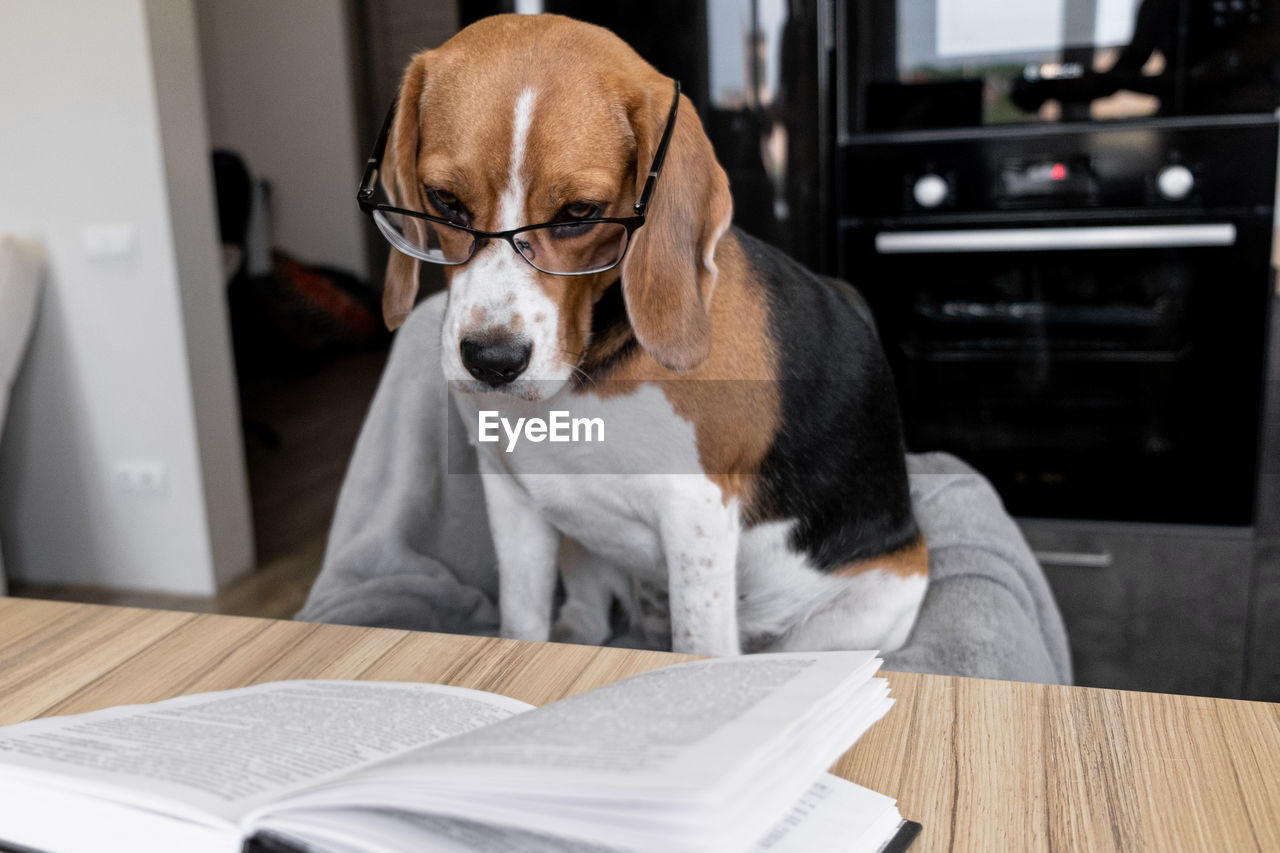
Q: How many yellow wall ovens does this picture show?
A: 0